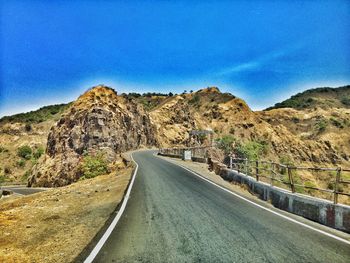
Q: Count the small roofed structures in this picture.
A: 1